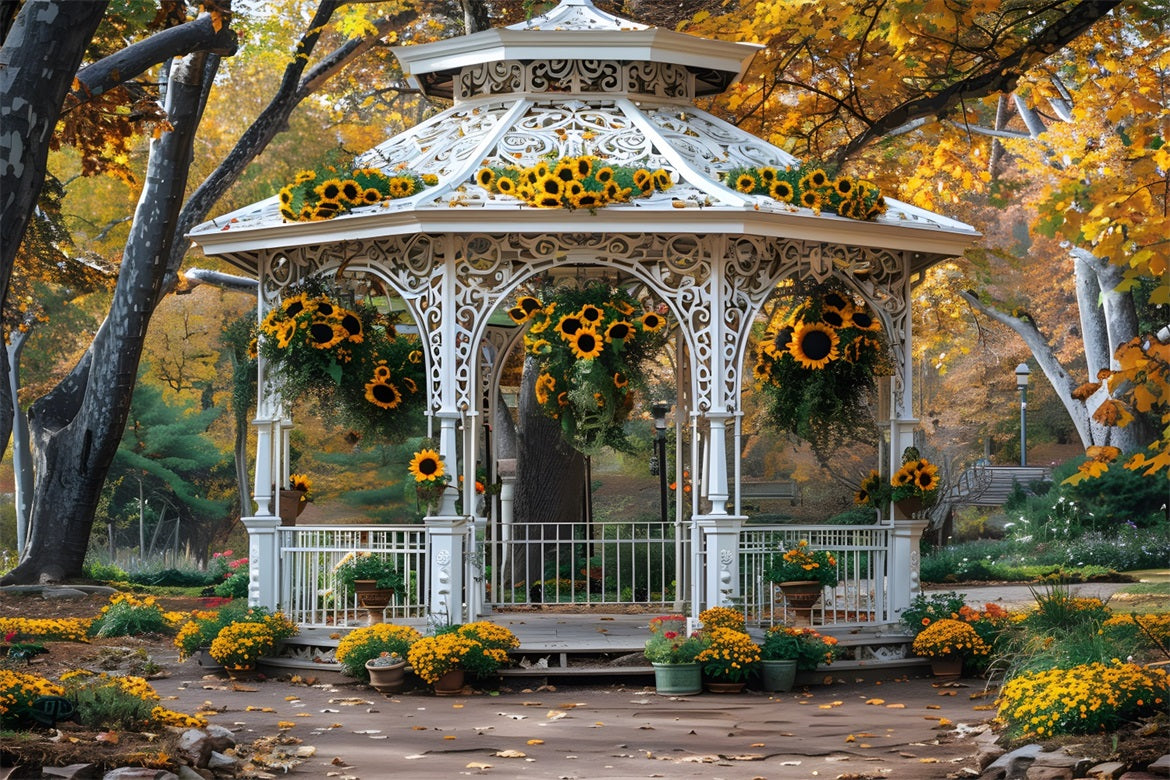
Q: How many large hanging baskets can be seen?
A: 3